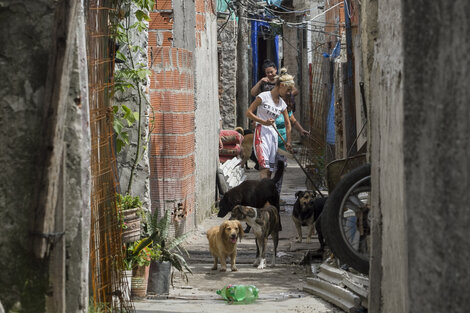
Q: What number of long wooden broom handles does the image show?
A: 1